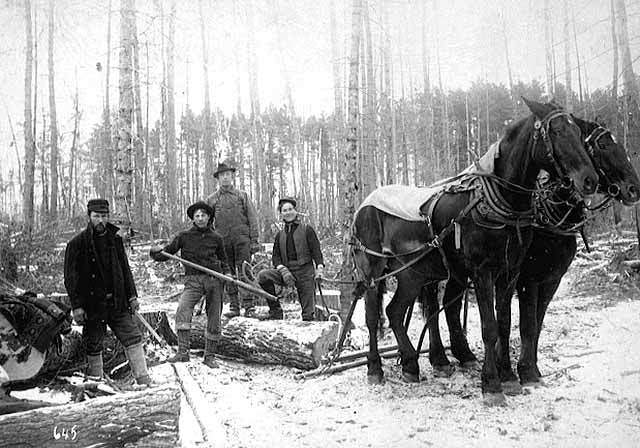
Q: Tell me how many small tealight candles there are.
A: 0